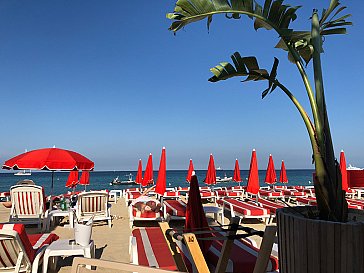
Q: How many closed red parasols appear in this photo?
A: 13